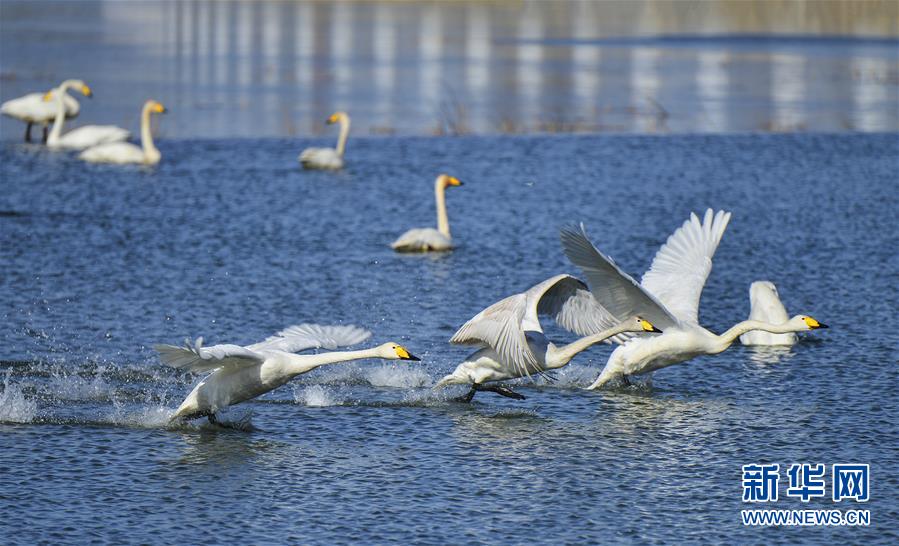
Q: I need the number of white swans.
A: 9